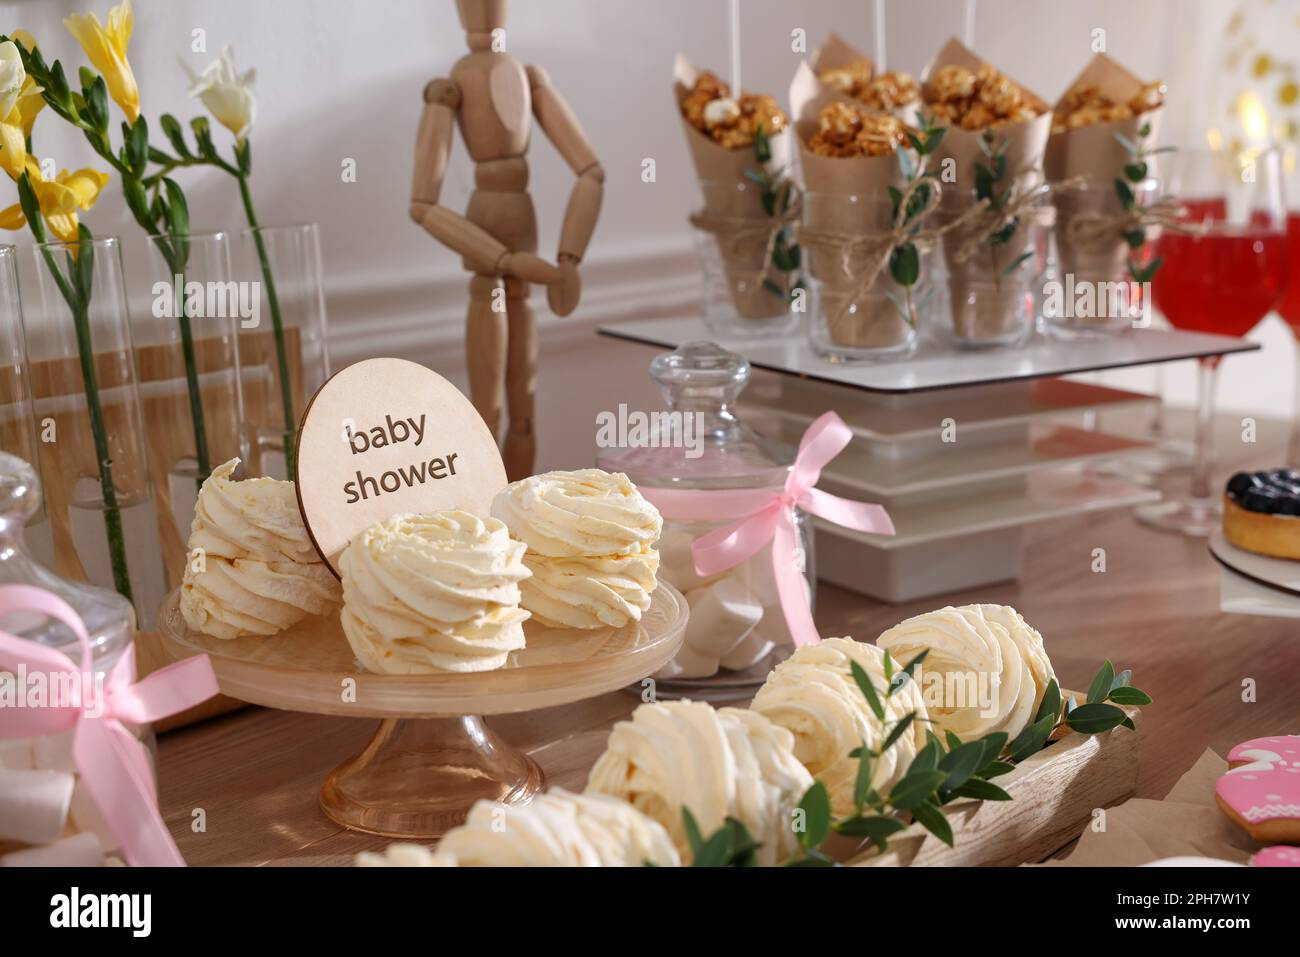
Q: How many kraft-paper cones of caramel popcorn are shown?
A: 5